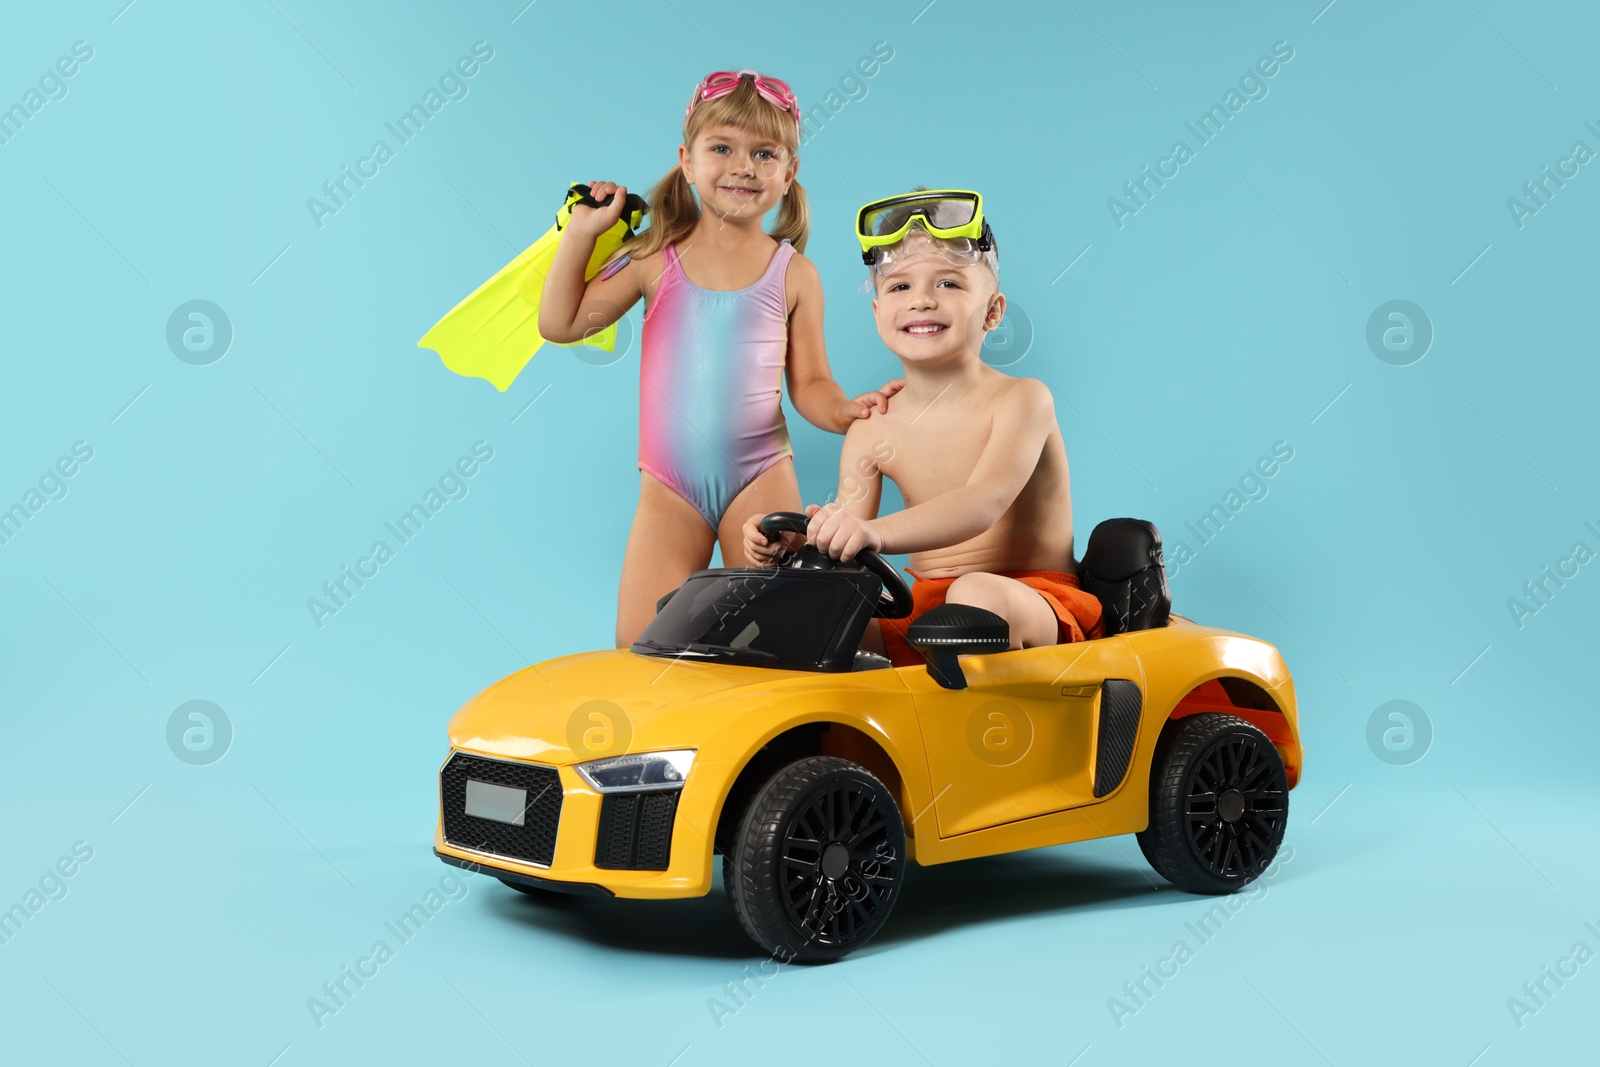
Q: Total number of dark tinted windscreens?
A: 1